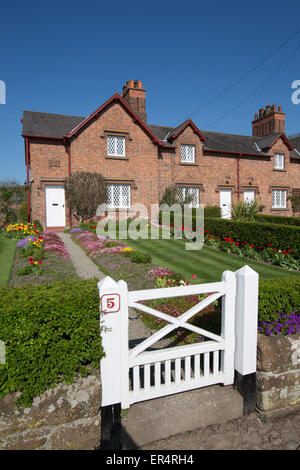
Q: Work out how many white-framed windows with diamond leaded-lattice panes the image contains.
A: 6